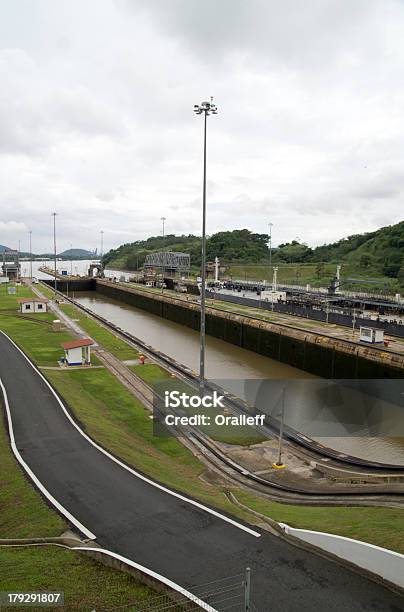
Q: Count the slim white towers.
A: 3